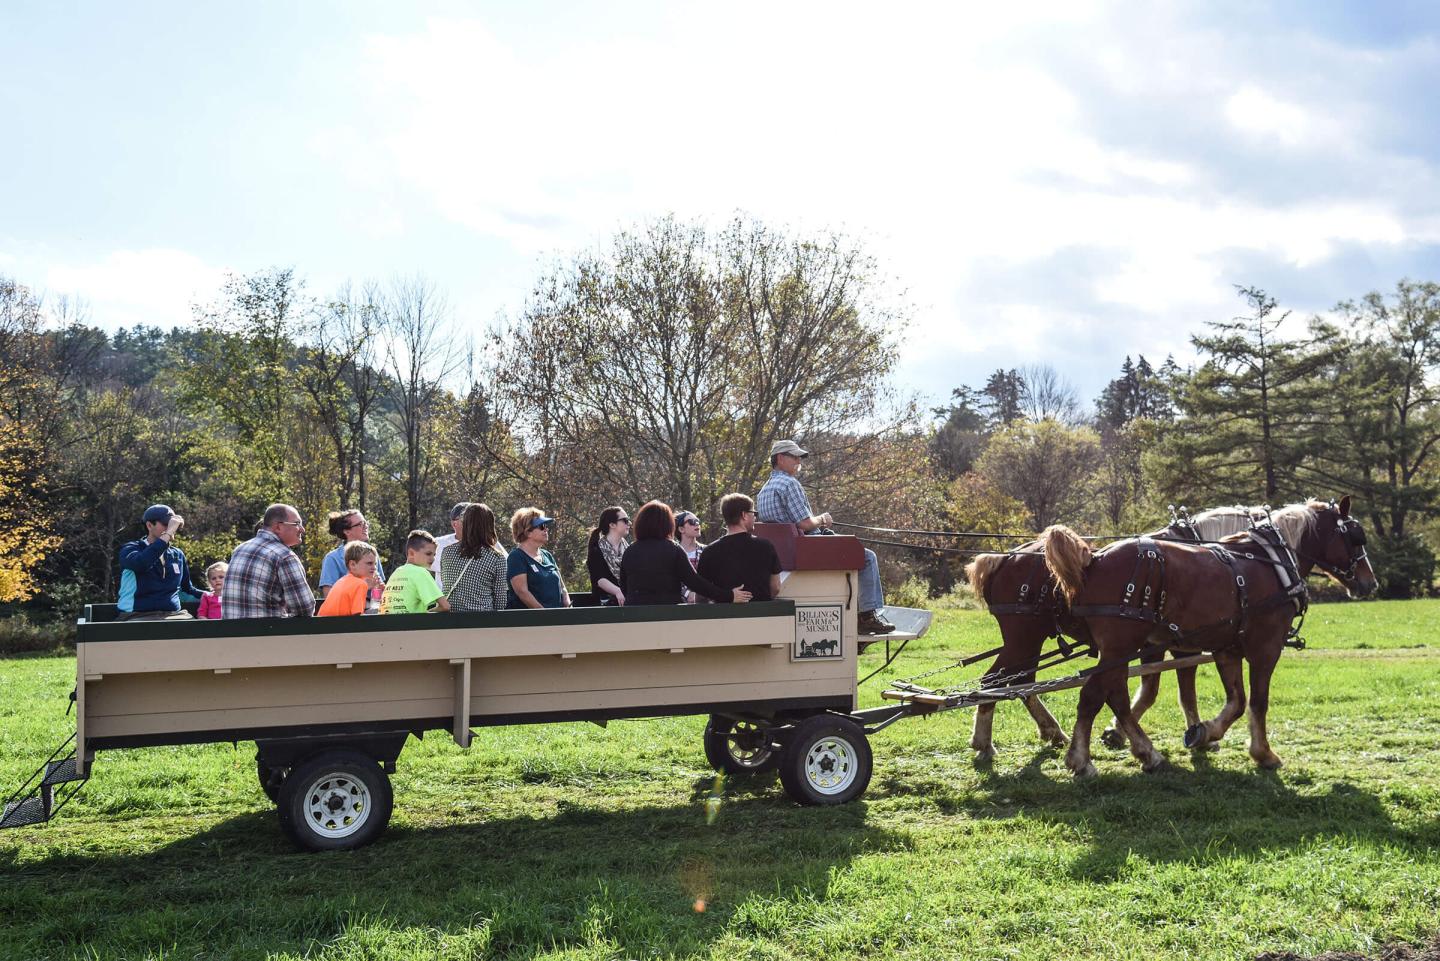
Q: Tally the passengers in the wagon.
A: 13